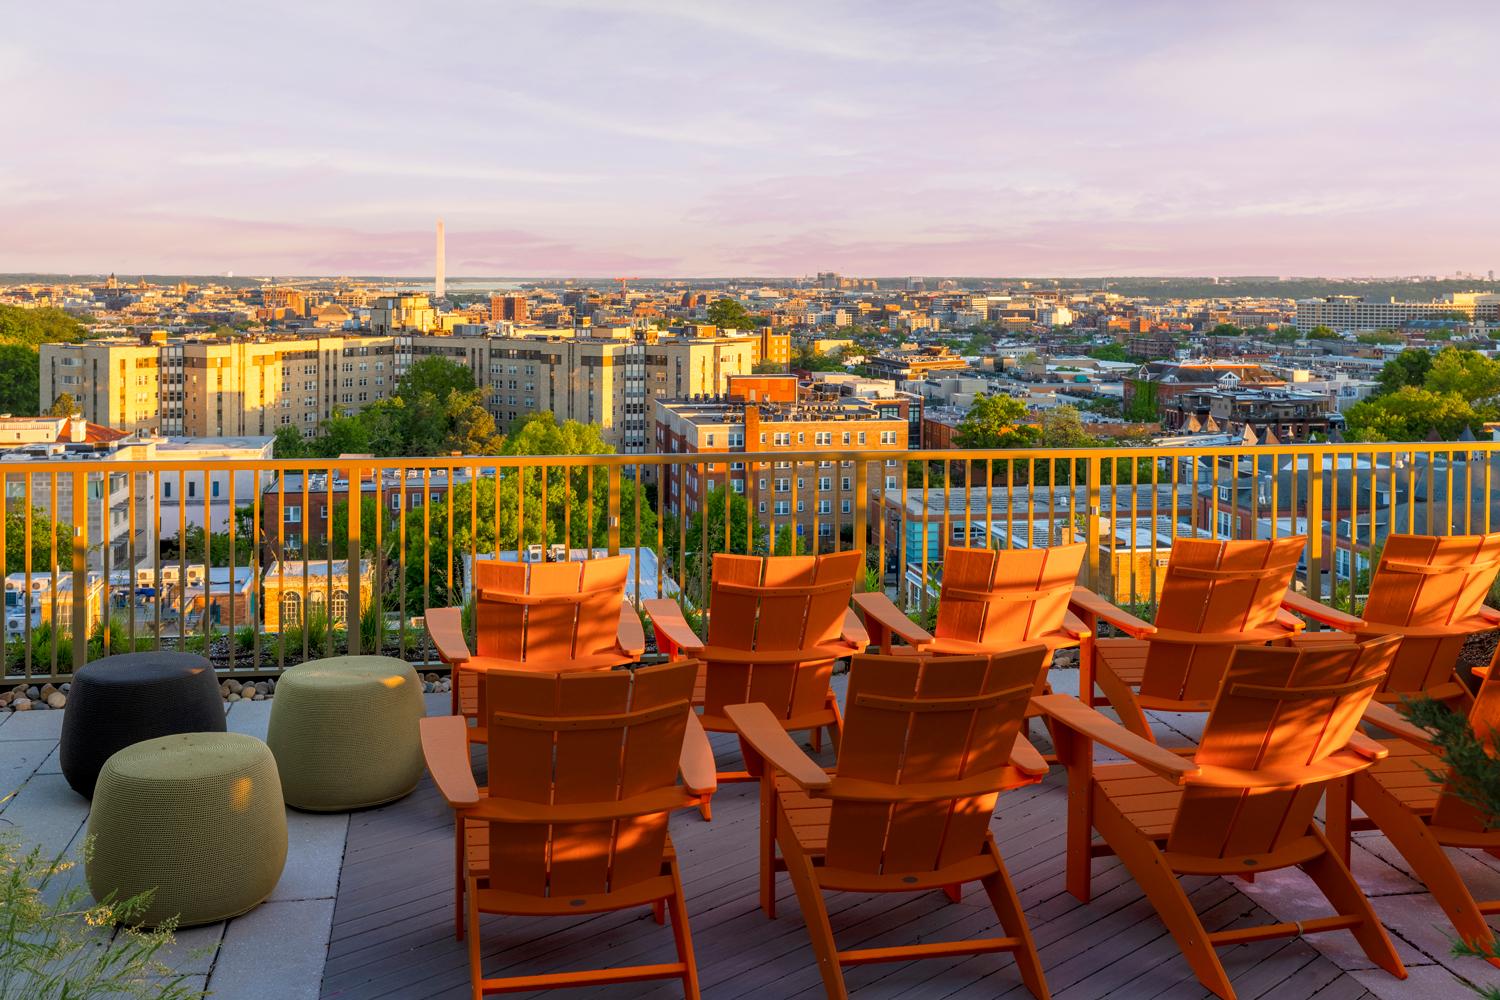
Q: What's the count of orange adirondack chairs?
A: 9